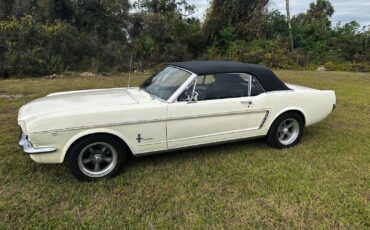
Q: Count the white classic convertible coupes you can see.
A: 1